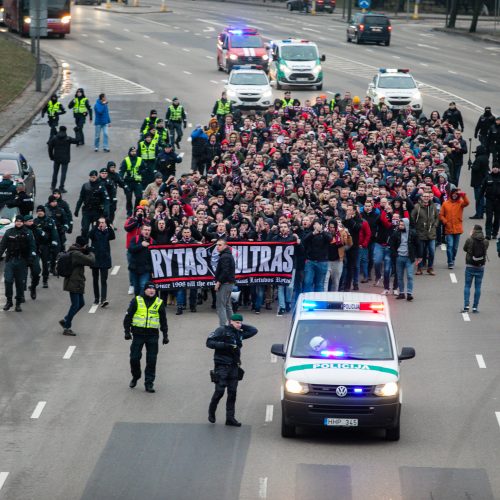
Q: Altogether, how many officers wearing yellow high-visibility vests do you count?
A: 12